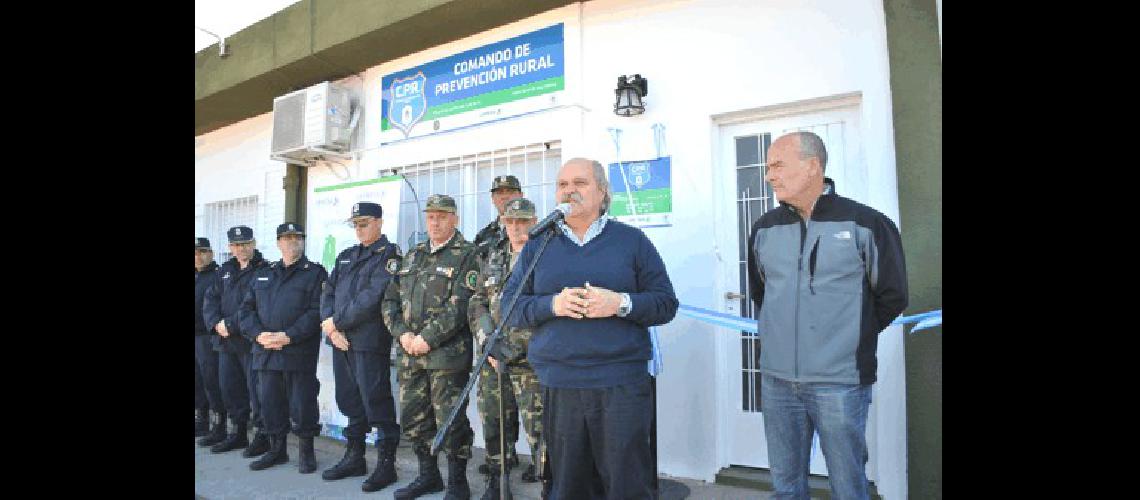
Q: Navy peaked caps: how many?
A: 4